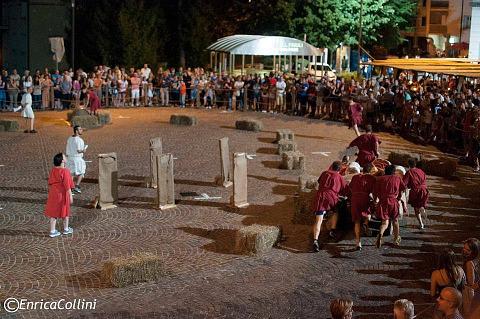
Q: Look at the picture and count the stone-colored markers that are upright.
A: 5